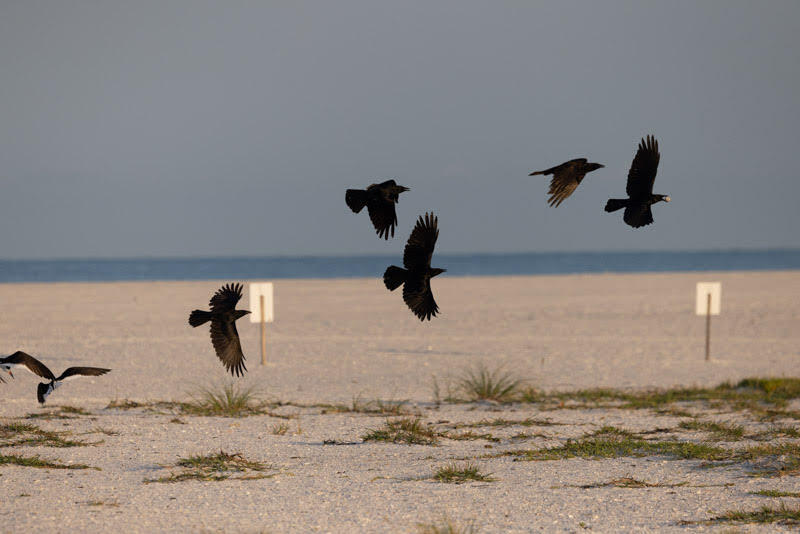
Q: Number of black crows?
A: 5